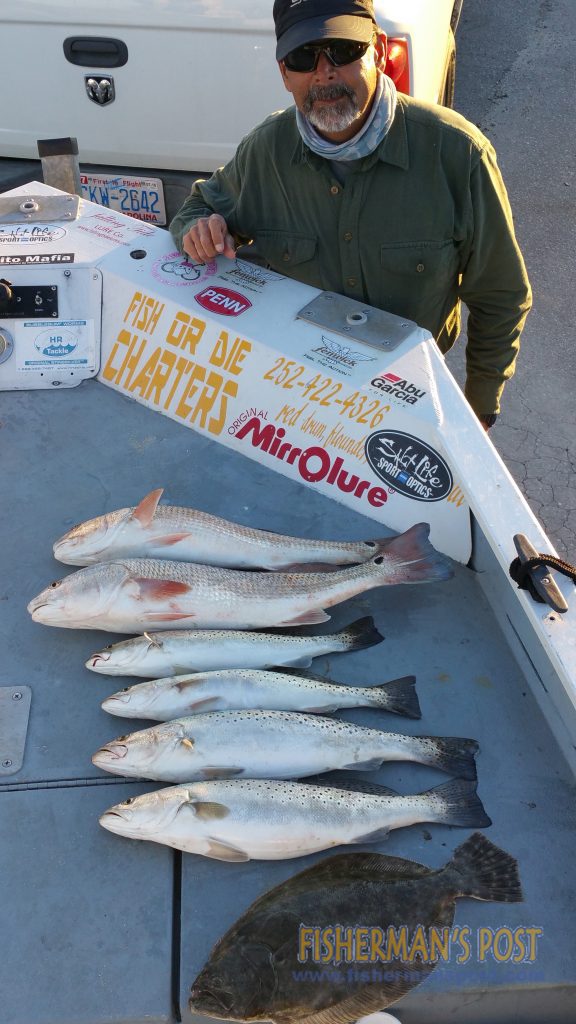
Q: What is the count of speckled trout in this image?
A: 4